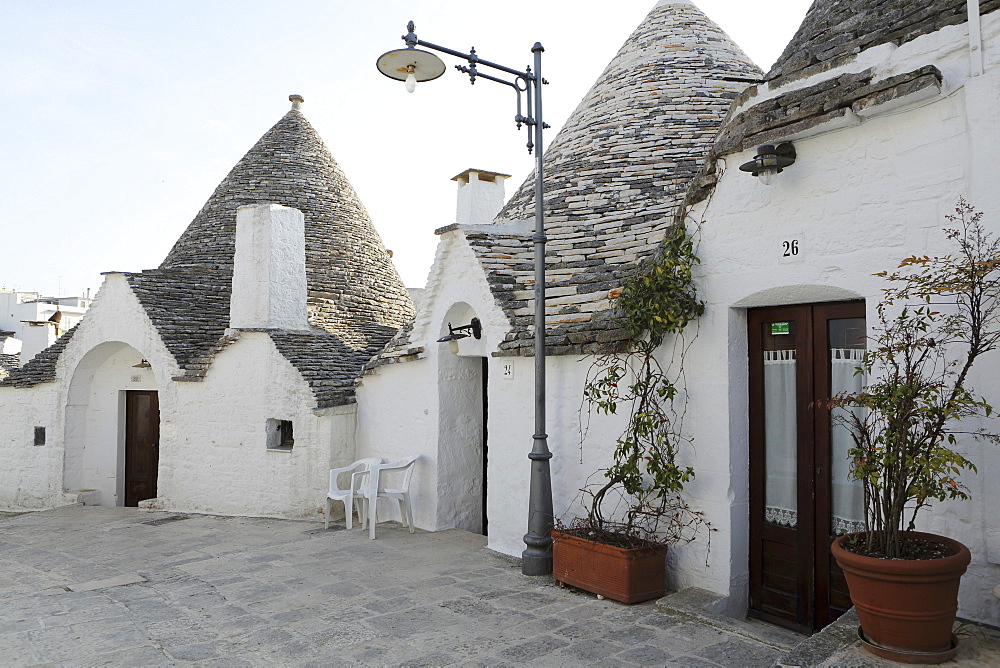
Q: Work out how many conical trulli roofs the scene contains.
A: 3